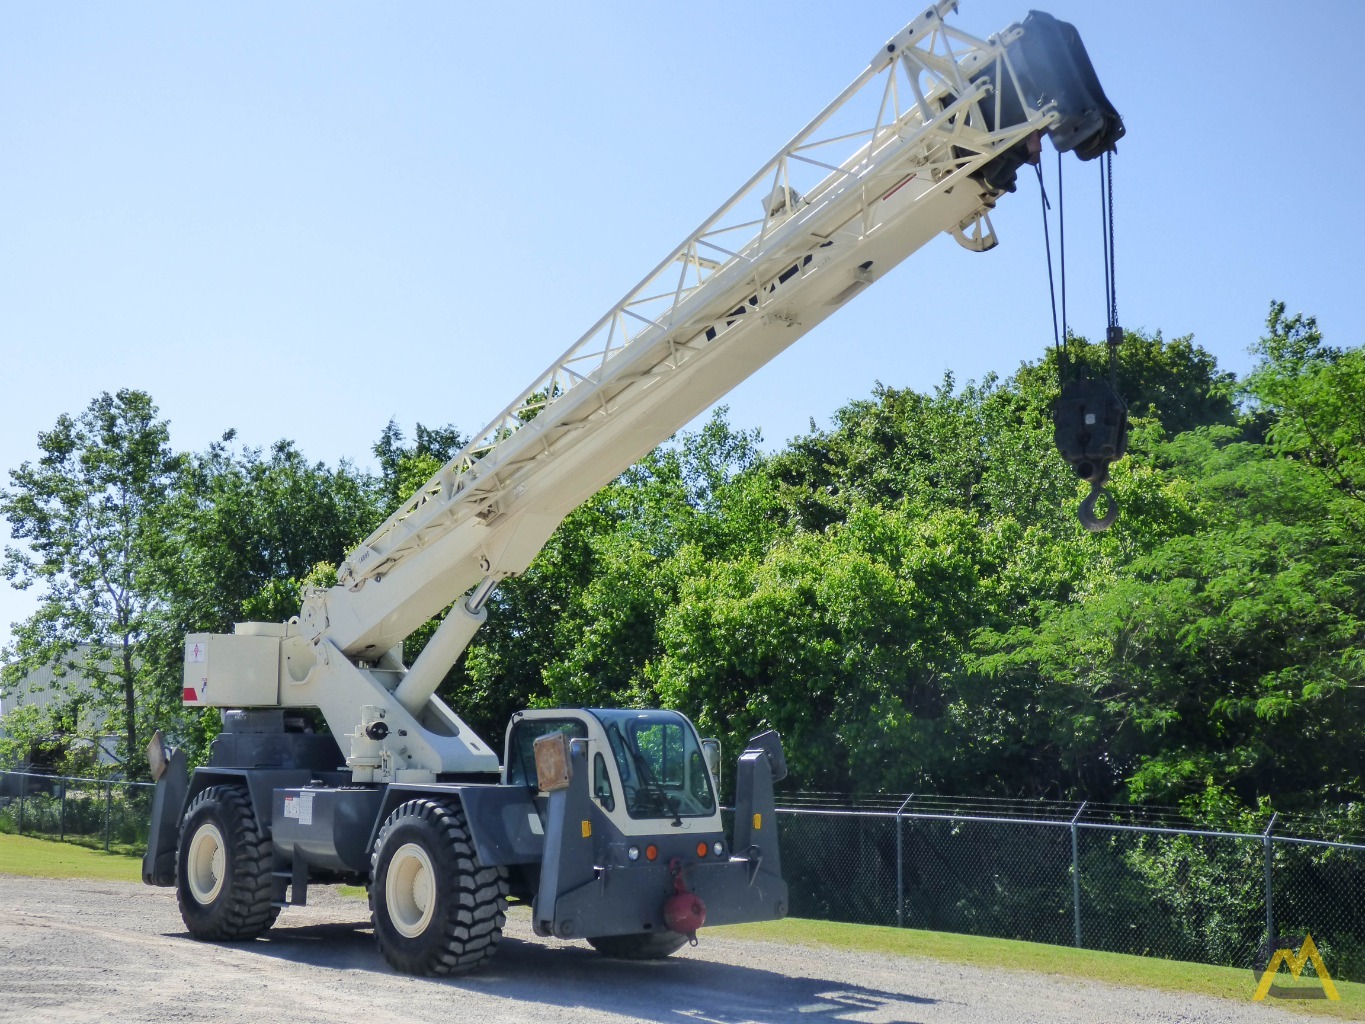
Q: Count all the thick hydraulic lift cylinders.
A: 1